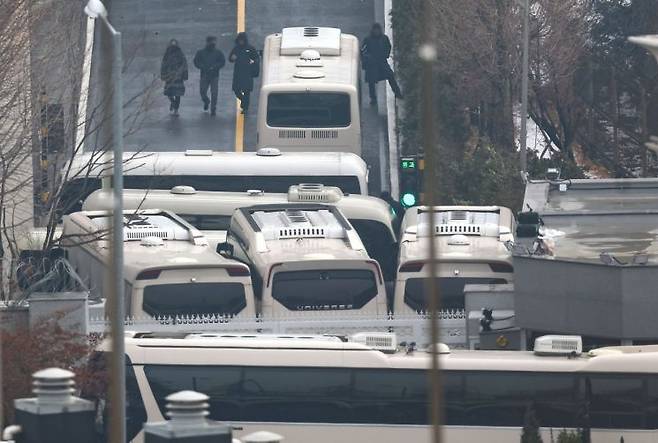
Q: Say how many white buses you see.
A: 7